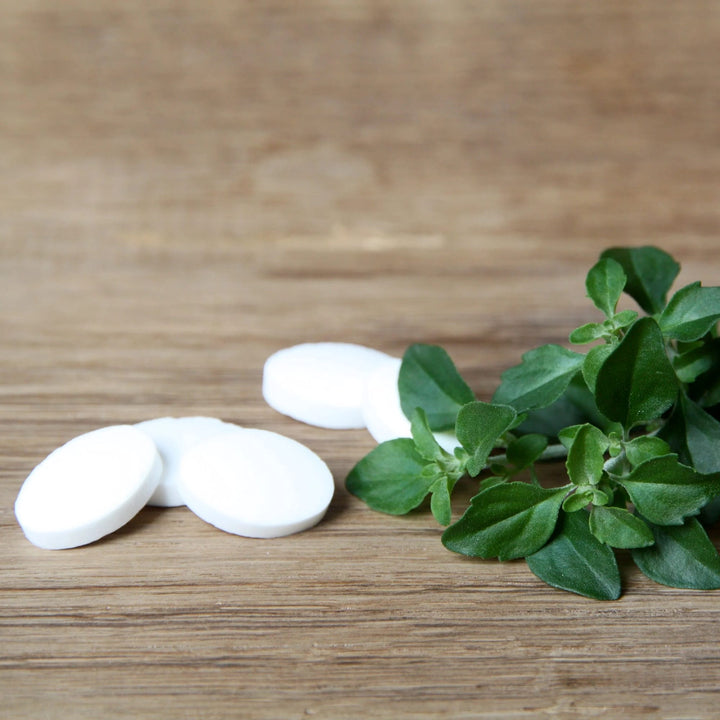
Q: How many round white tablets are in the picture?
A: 5